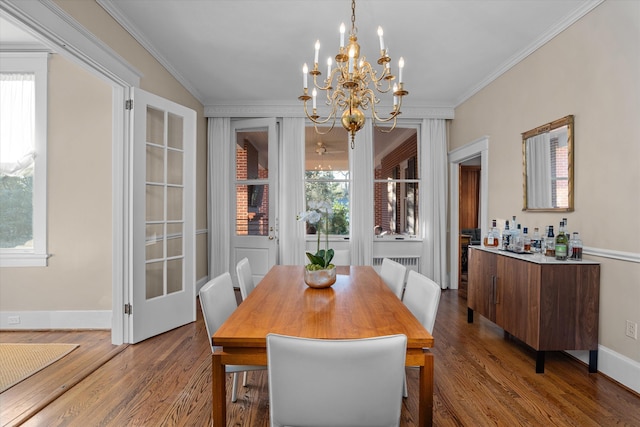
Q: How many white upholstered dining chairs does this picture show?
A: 6